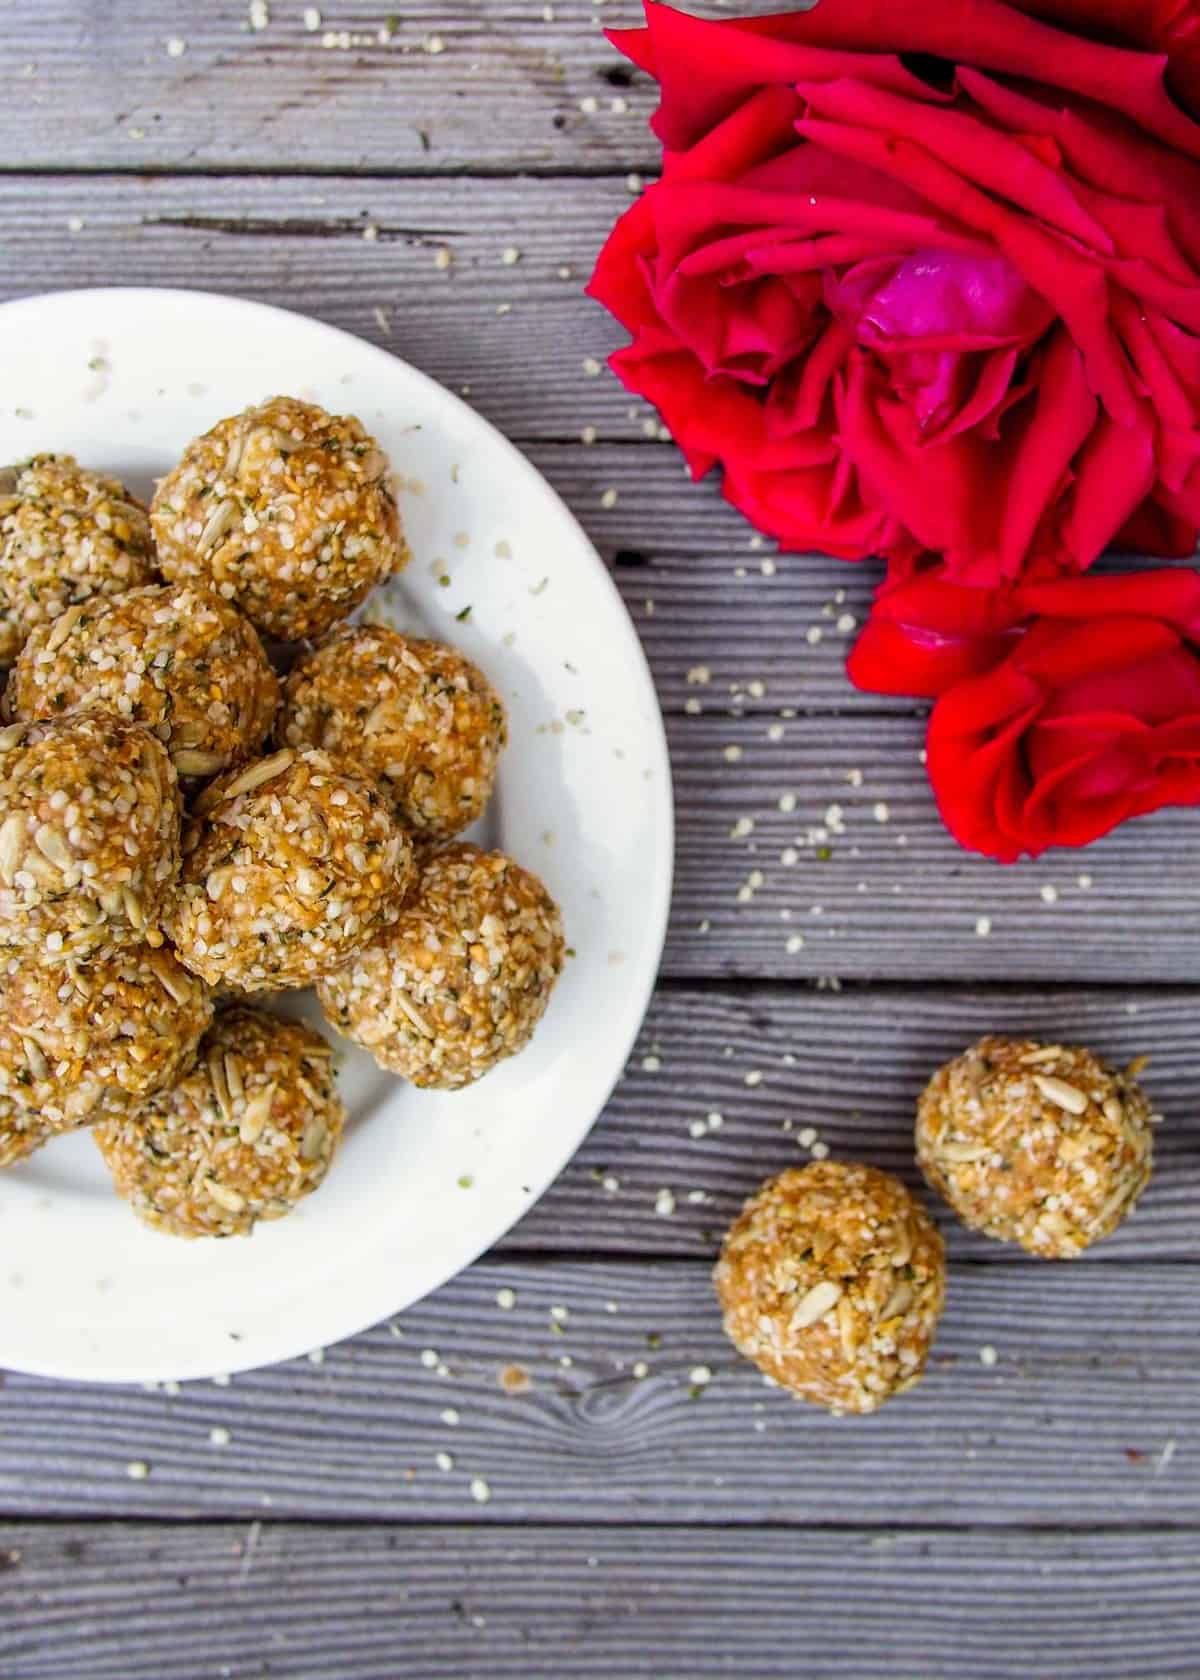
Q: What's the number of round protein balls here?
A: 12